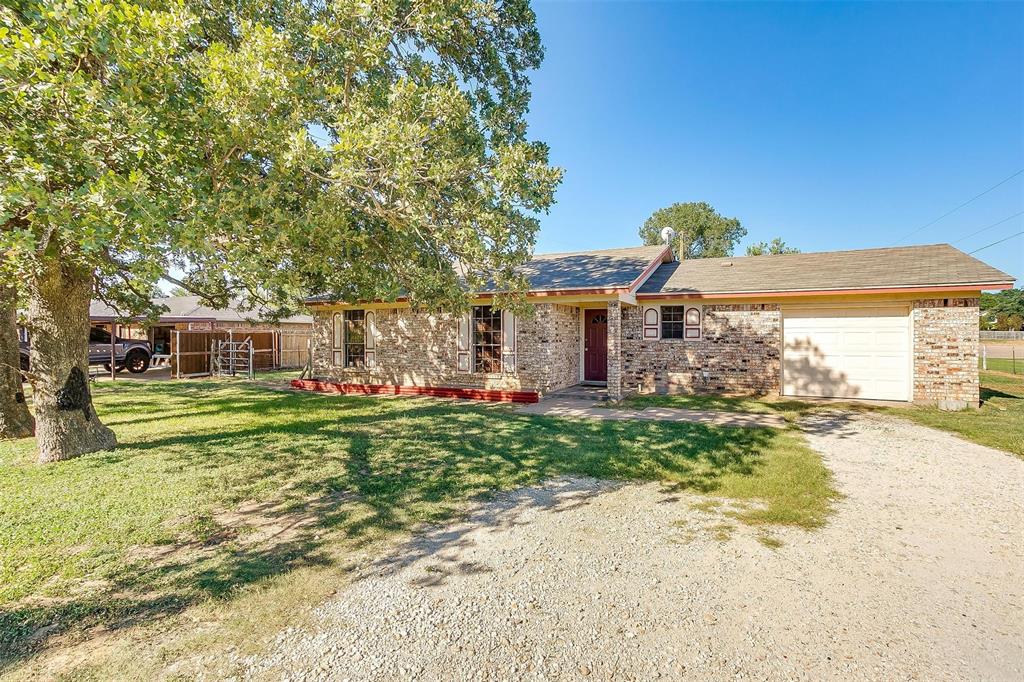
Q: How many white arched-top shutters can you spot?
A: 6